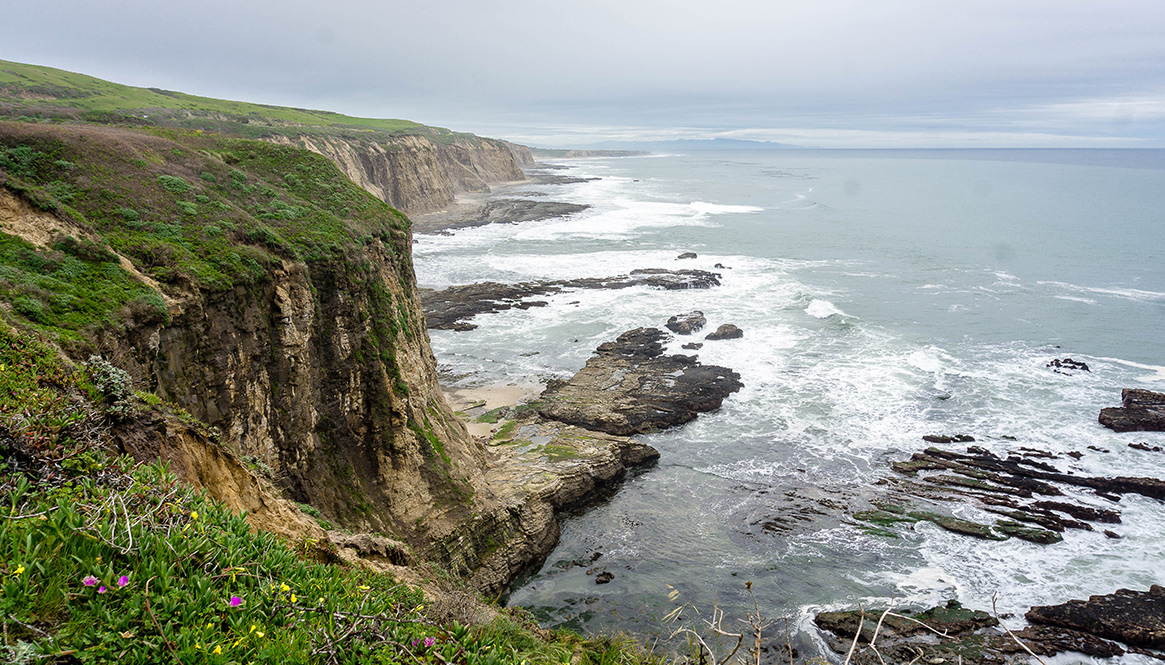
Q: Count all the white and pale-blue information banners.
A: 0